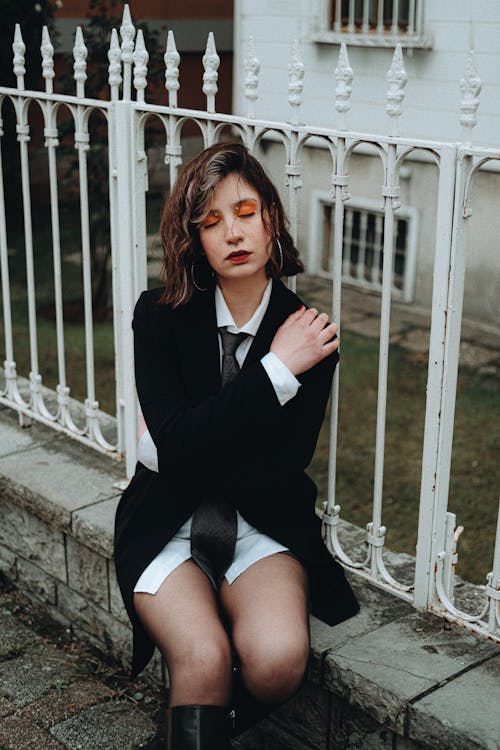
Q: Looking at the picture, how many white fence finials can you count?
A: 13